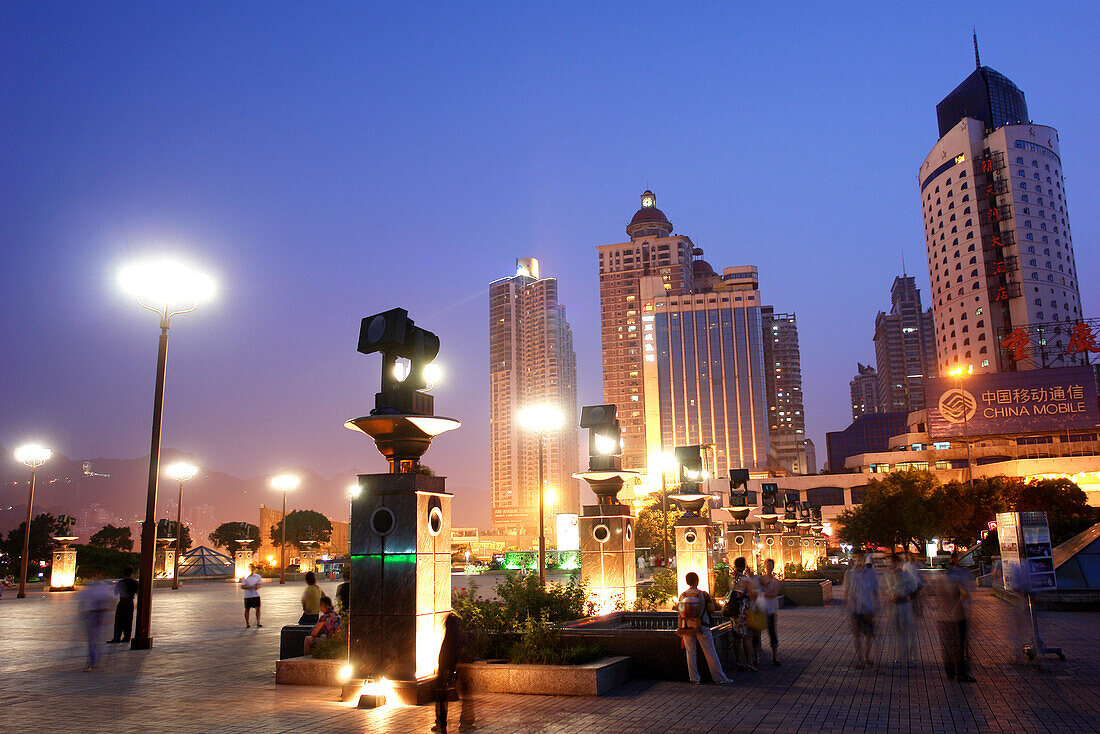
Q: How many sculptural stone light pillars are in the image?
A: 12